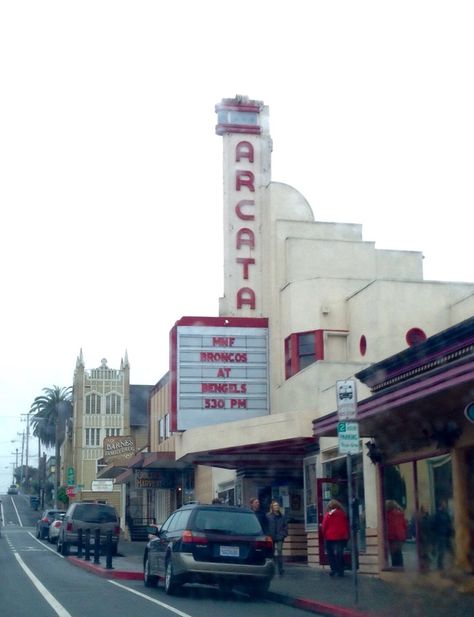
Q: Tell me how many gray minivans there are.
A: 1